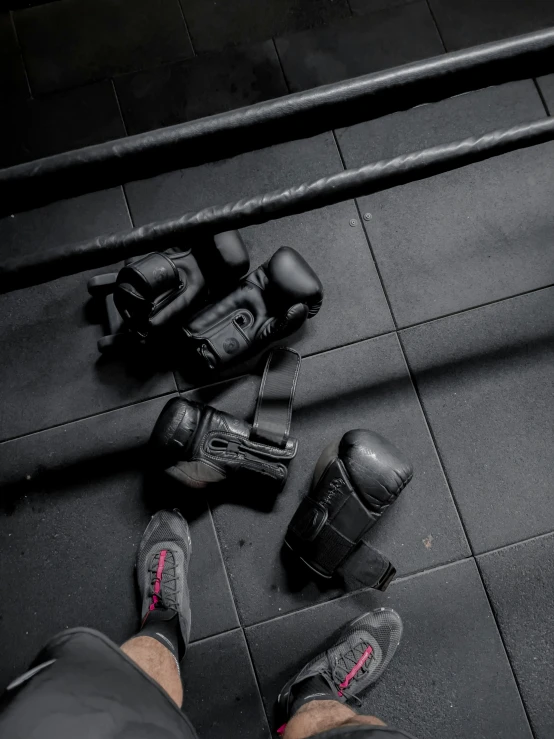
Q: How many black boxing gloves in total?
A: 4